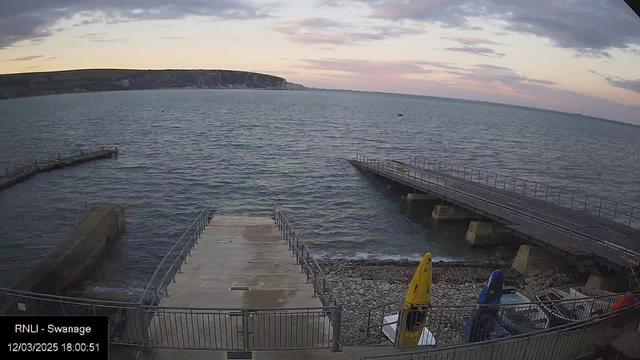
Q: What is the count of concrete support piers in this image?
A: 5